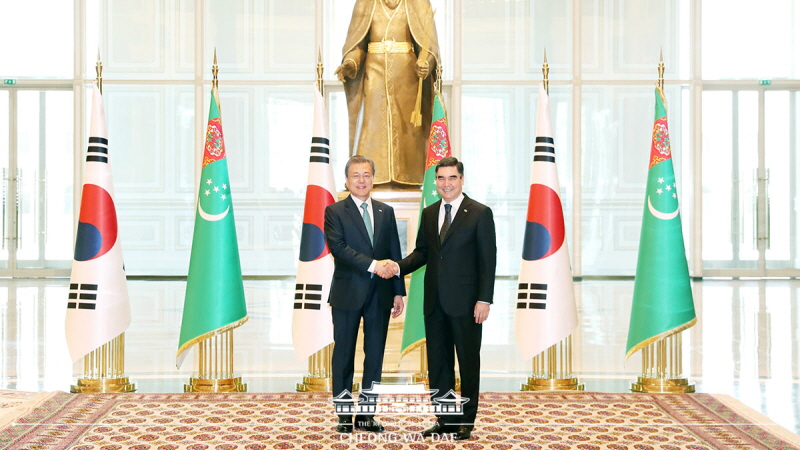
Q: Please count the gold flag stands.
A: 6